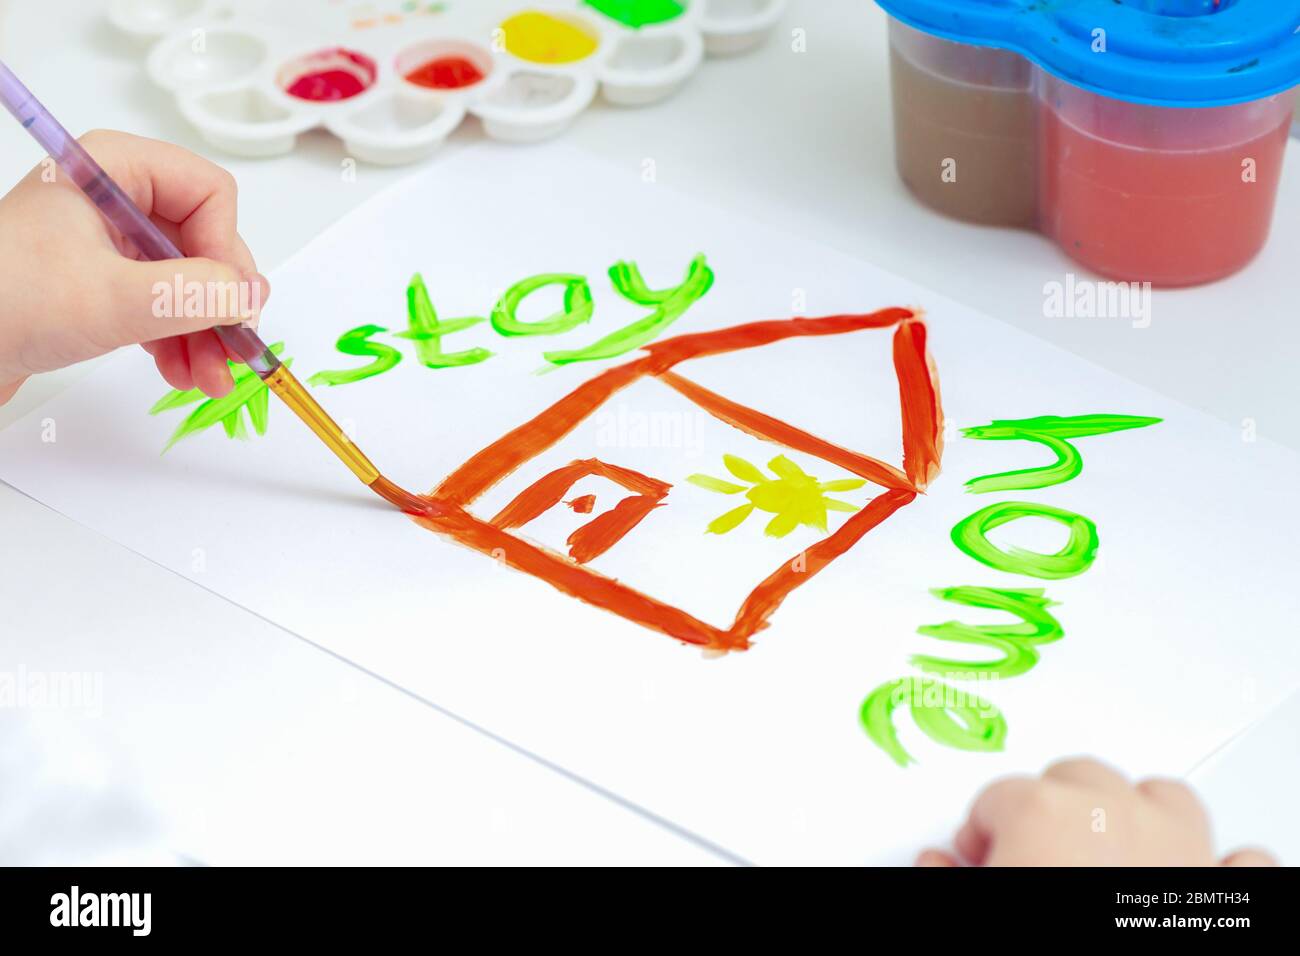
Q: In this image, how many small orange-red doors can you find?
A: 1